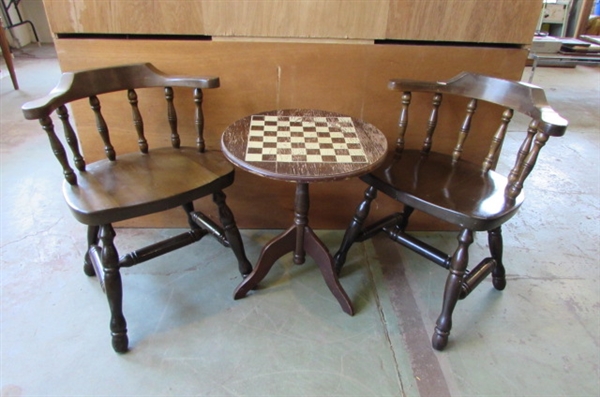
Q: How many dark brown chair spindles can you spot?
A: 12